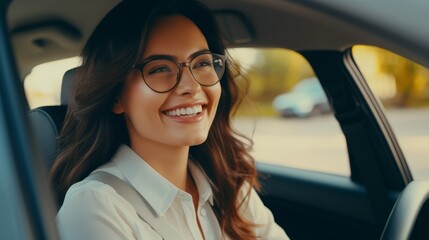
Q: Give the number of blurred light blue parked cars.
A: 1